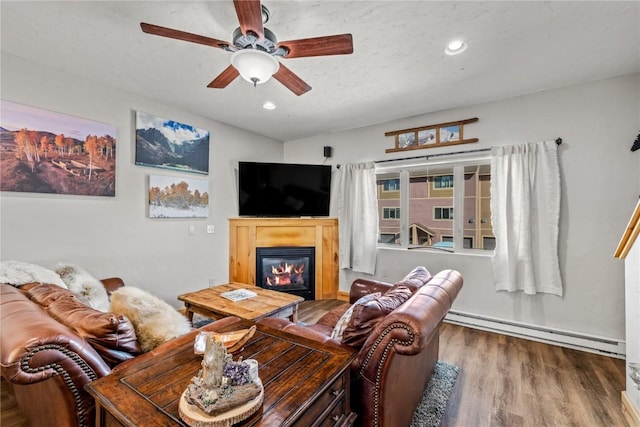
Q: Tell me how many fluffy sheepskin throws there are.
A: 3